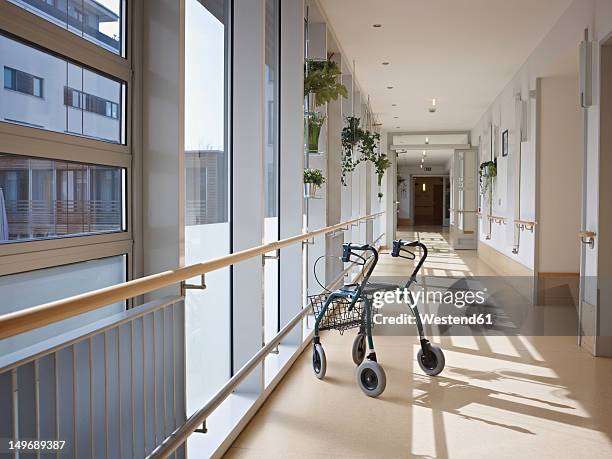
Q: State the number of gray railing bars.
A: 12